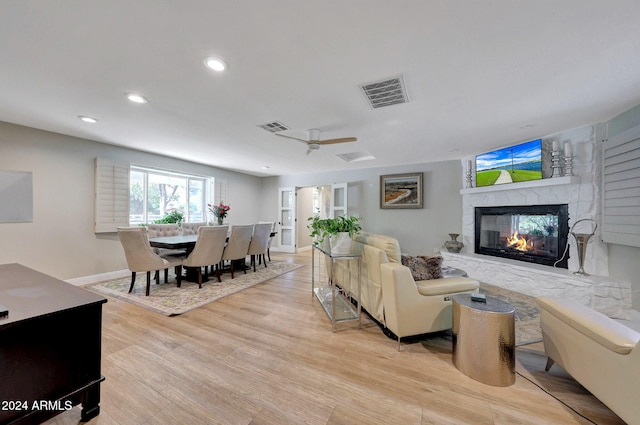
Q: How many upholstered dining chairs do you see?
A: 8